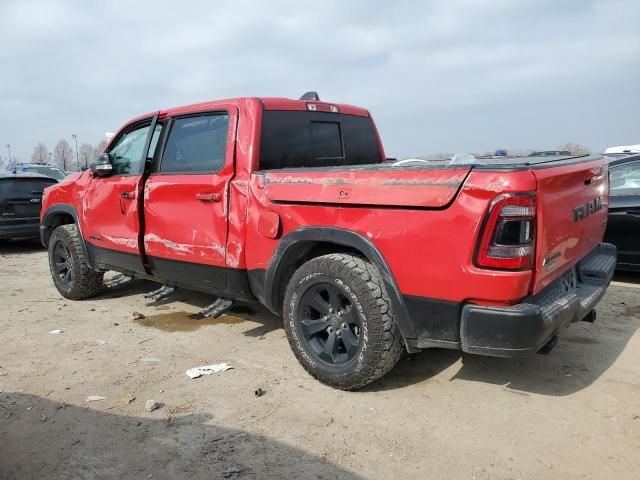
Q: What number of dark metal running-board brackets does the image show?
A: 3